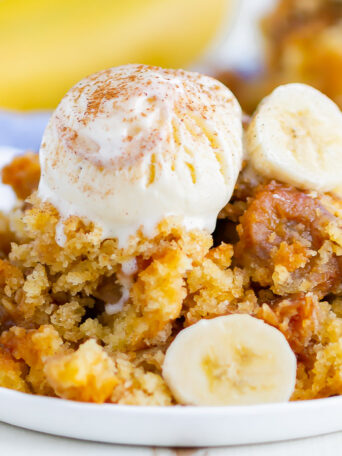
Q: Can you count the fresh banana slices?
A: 2